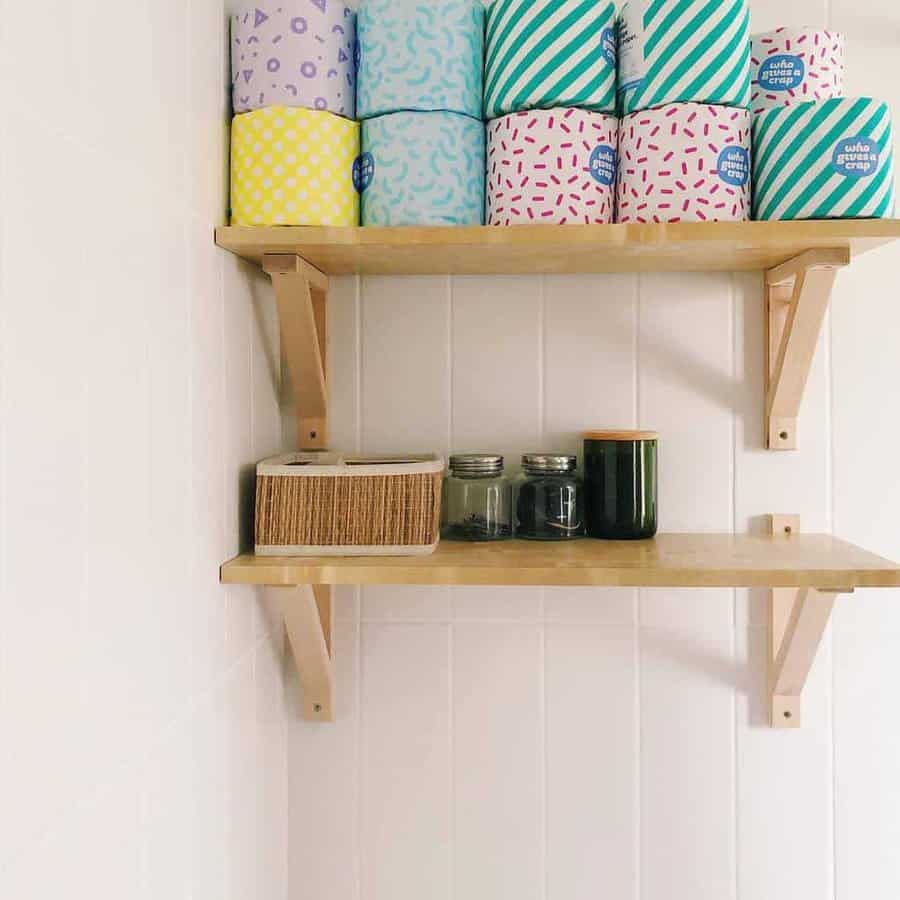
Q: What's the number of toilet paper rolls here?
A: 10